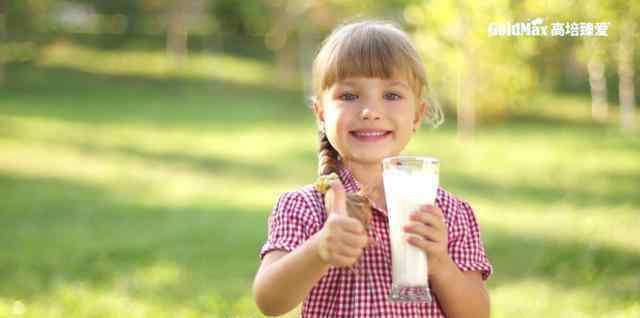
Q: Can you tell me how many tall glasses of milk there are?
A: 1